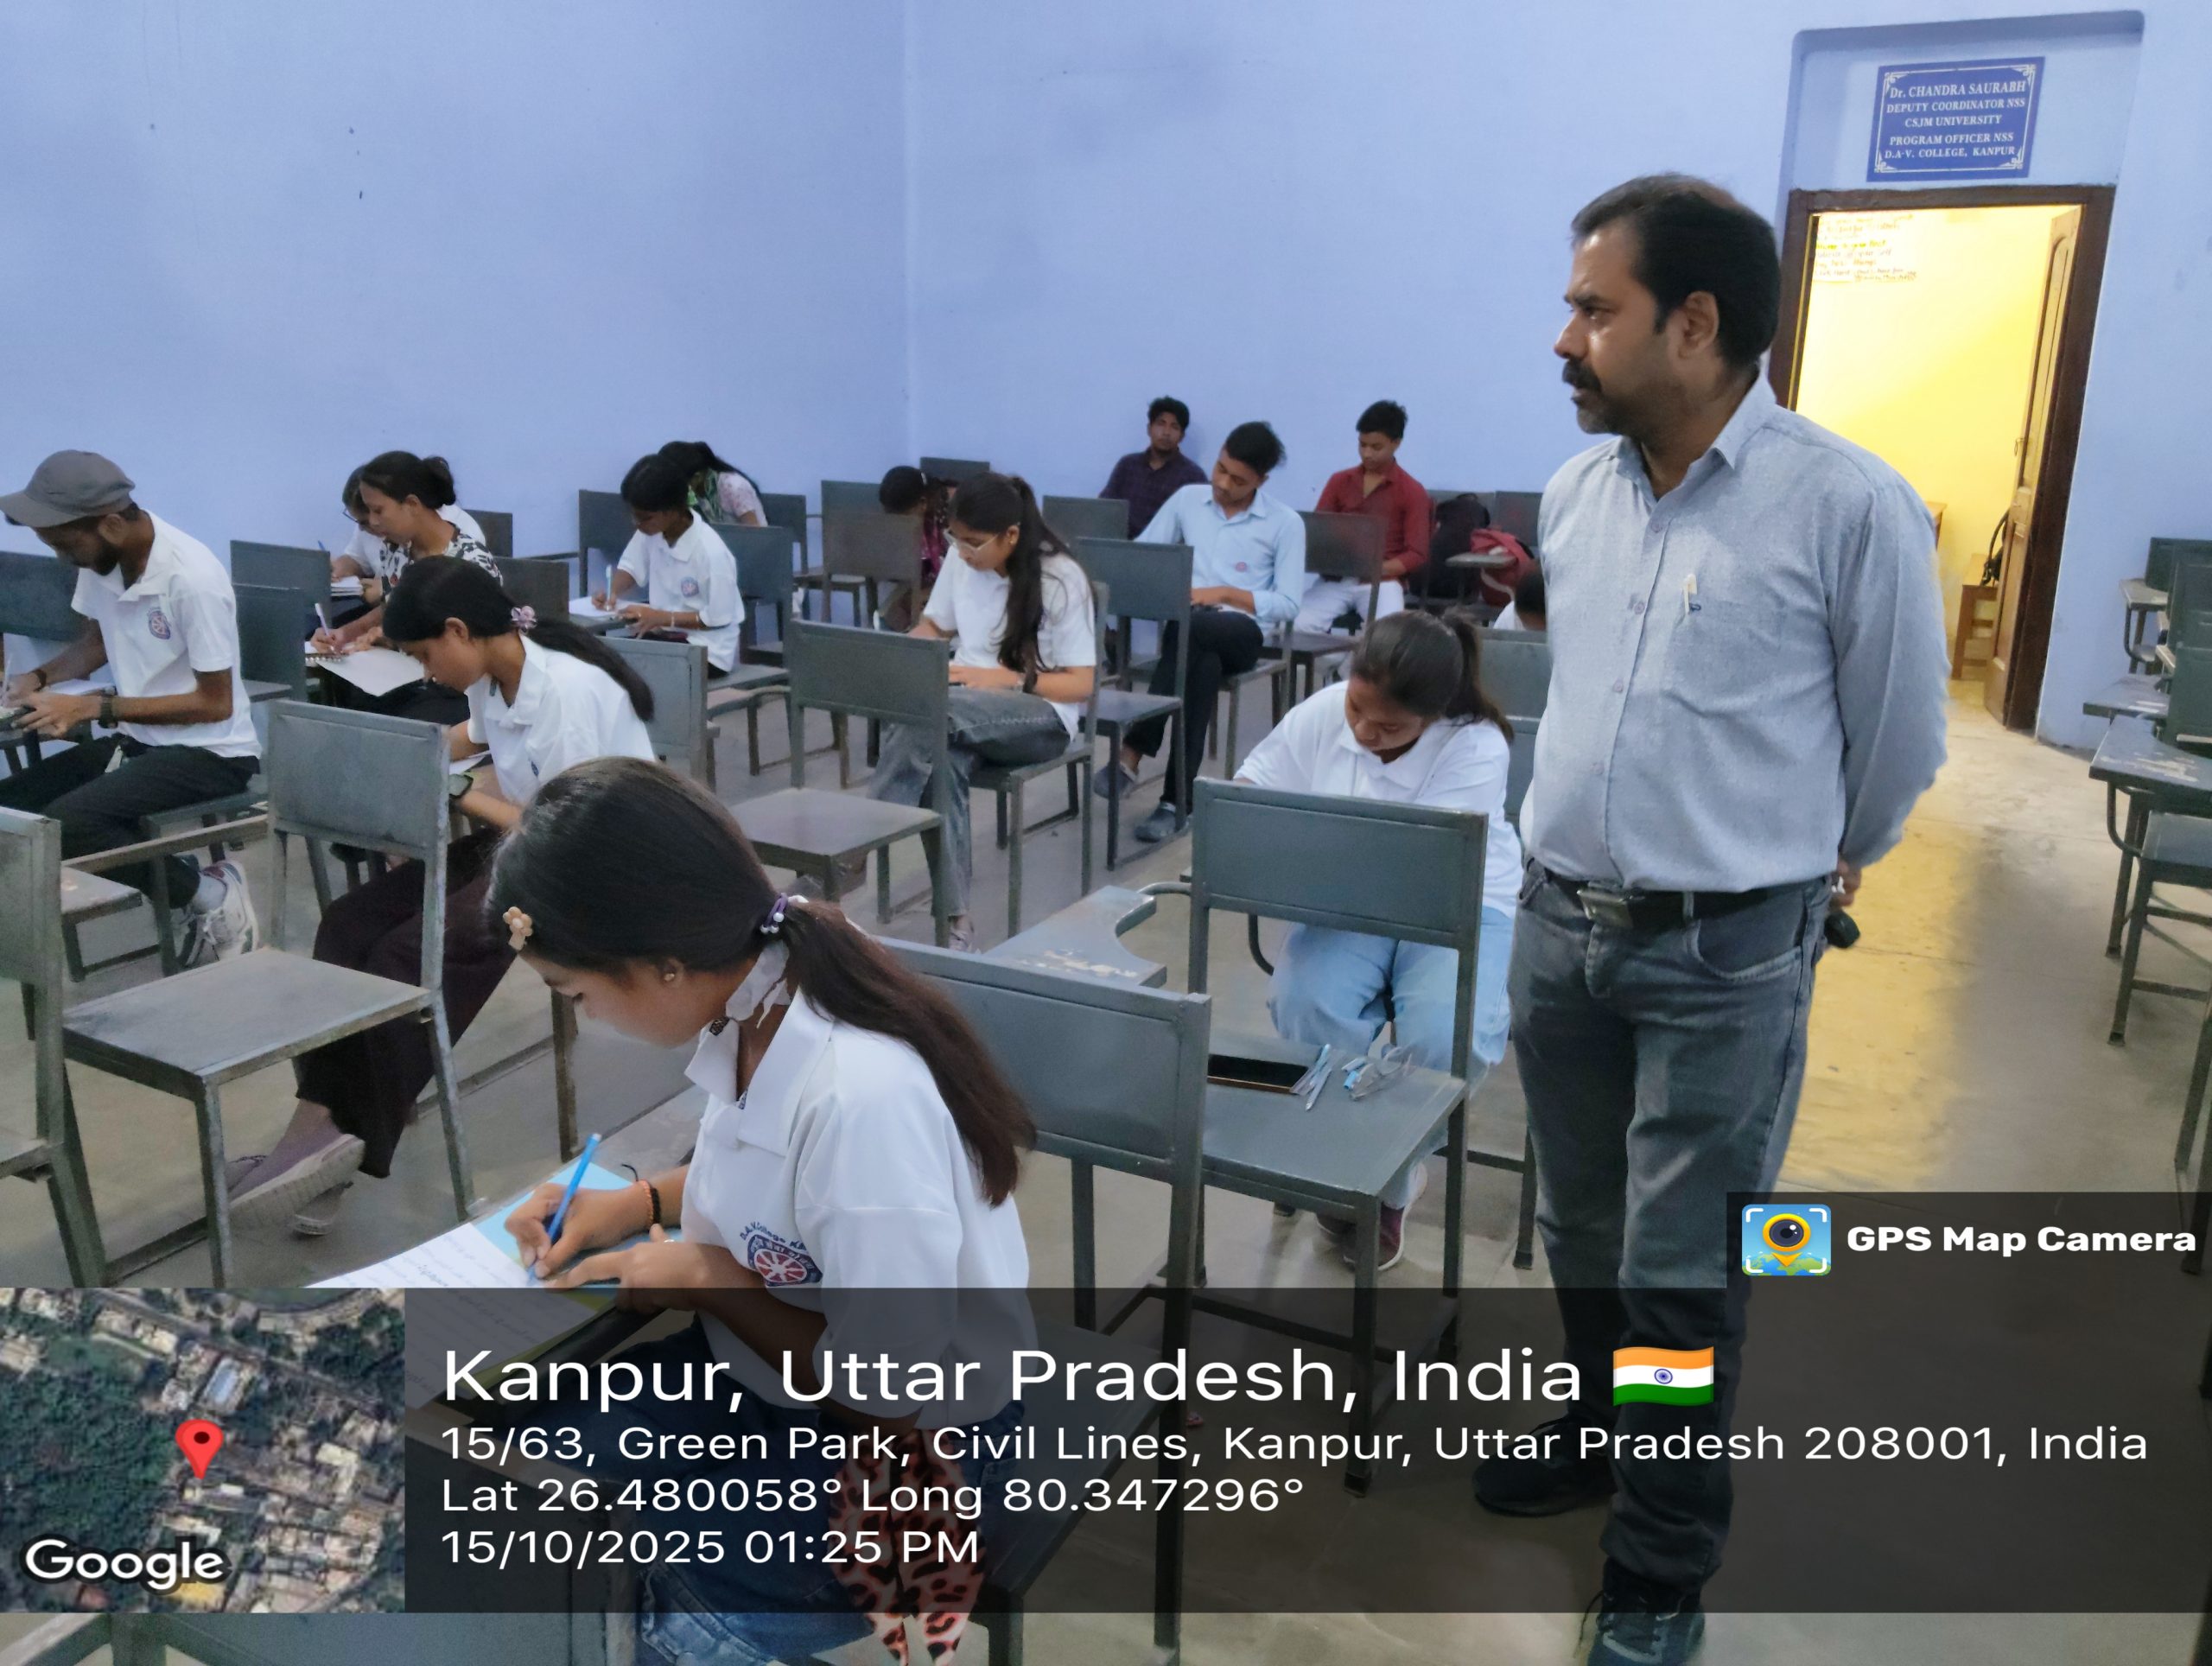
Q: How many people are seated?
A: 14